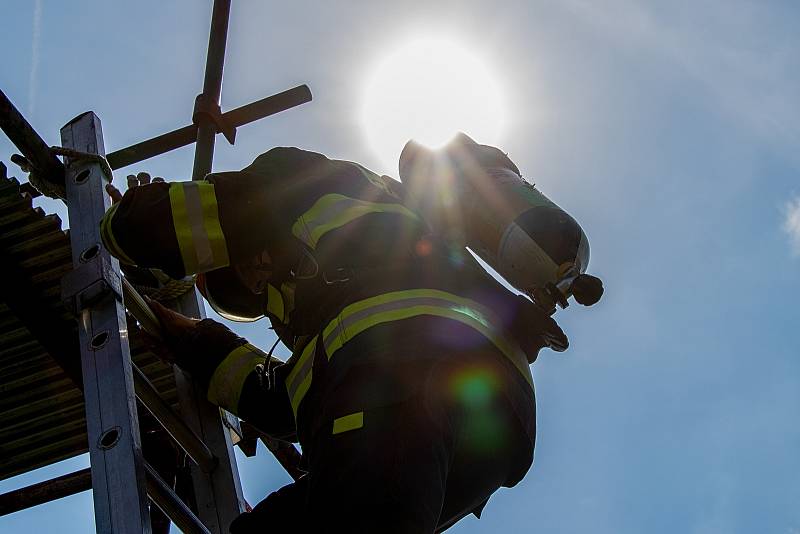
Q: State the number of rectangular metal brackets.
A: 1